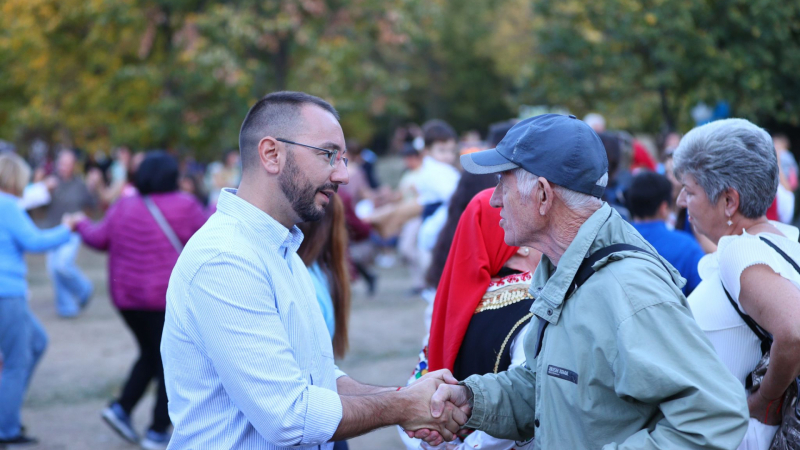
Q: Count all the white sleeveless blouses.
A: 1